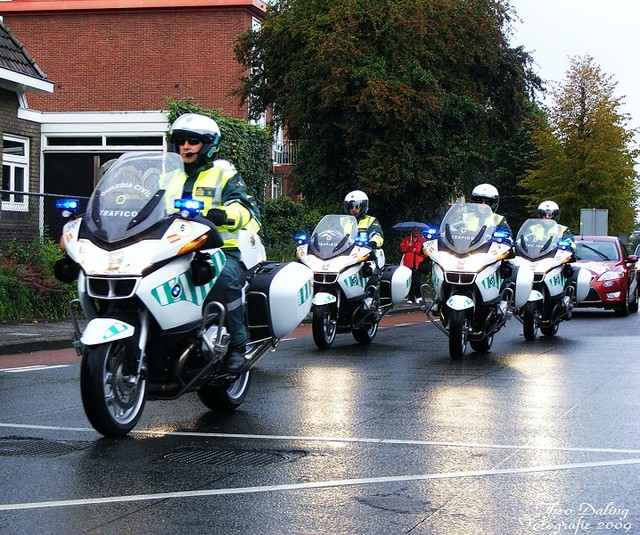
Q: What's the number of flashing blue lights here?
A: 7